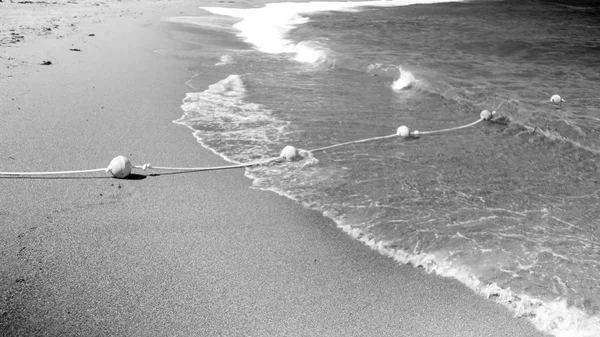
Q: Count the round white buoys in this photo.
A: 5